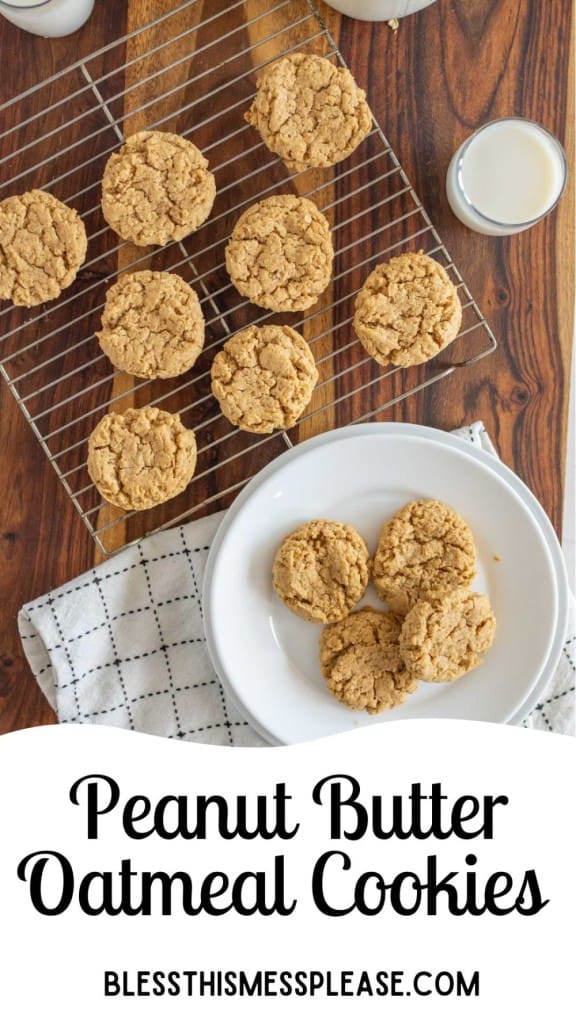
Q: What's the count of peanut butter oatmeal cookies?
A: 12